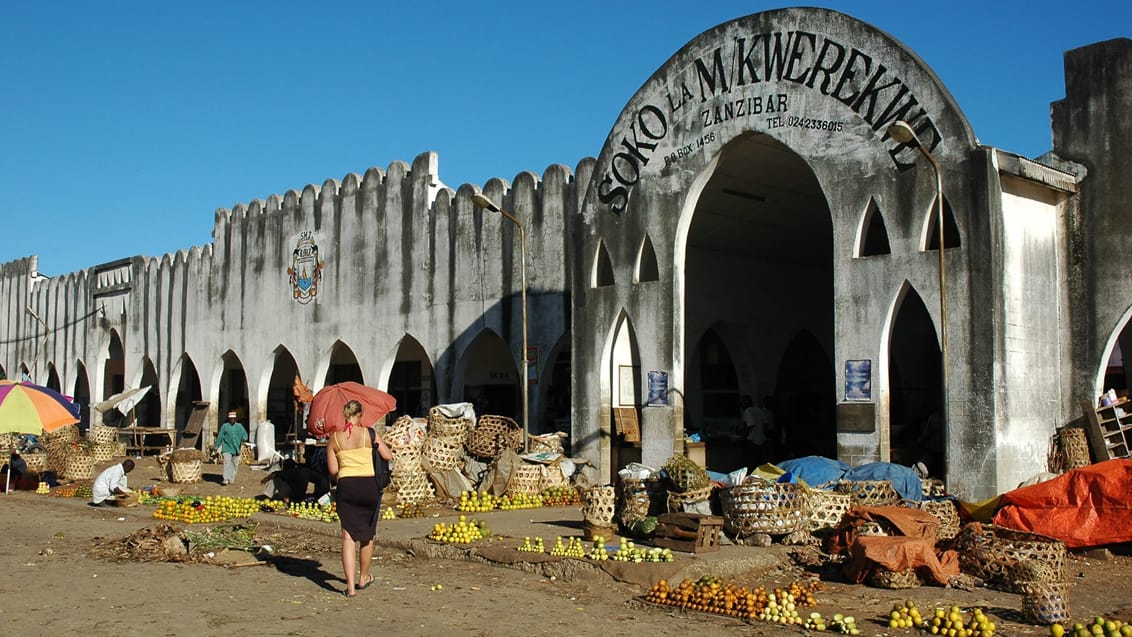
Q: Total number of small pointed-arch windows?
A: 4